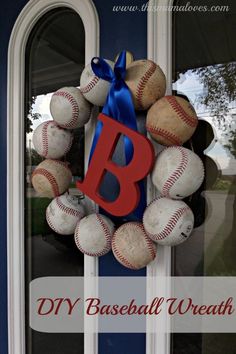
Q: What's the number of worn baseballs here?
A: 11